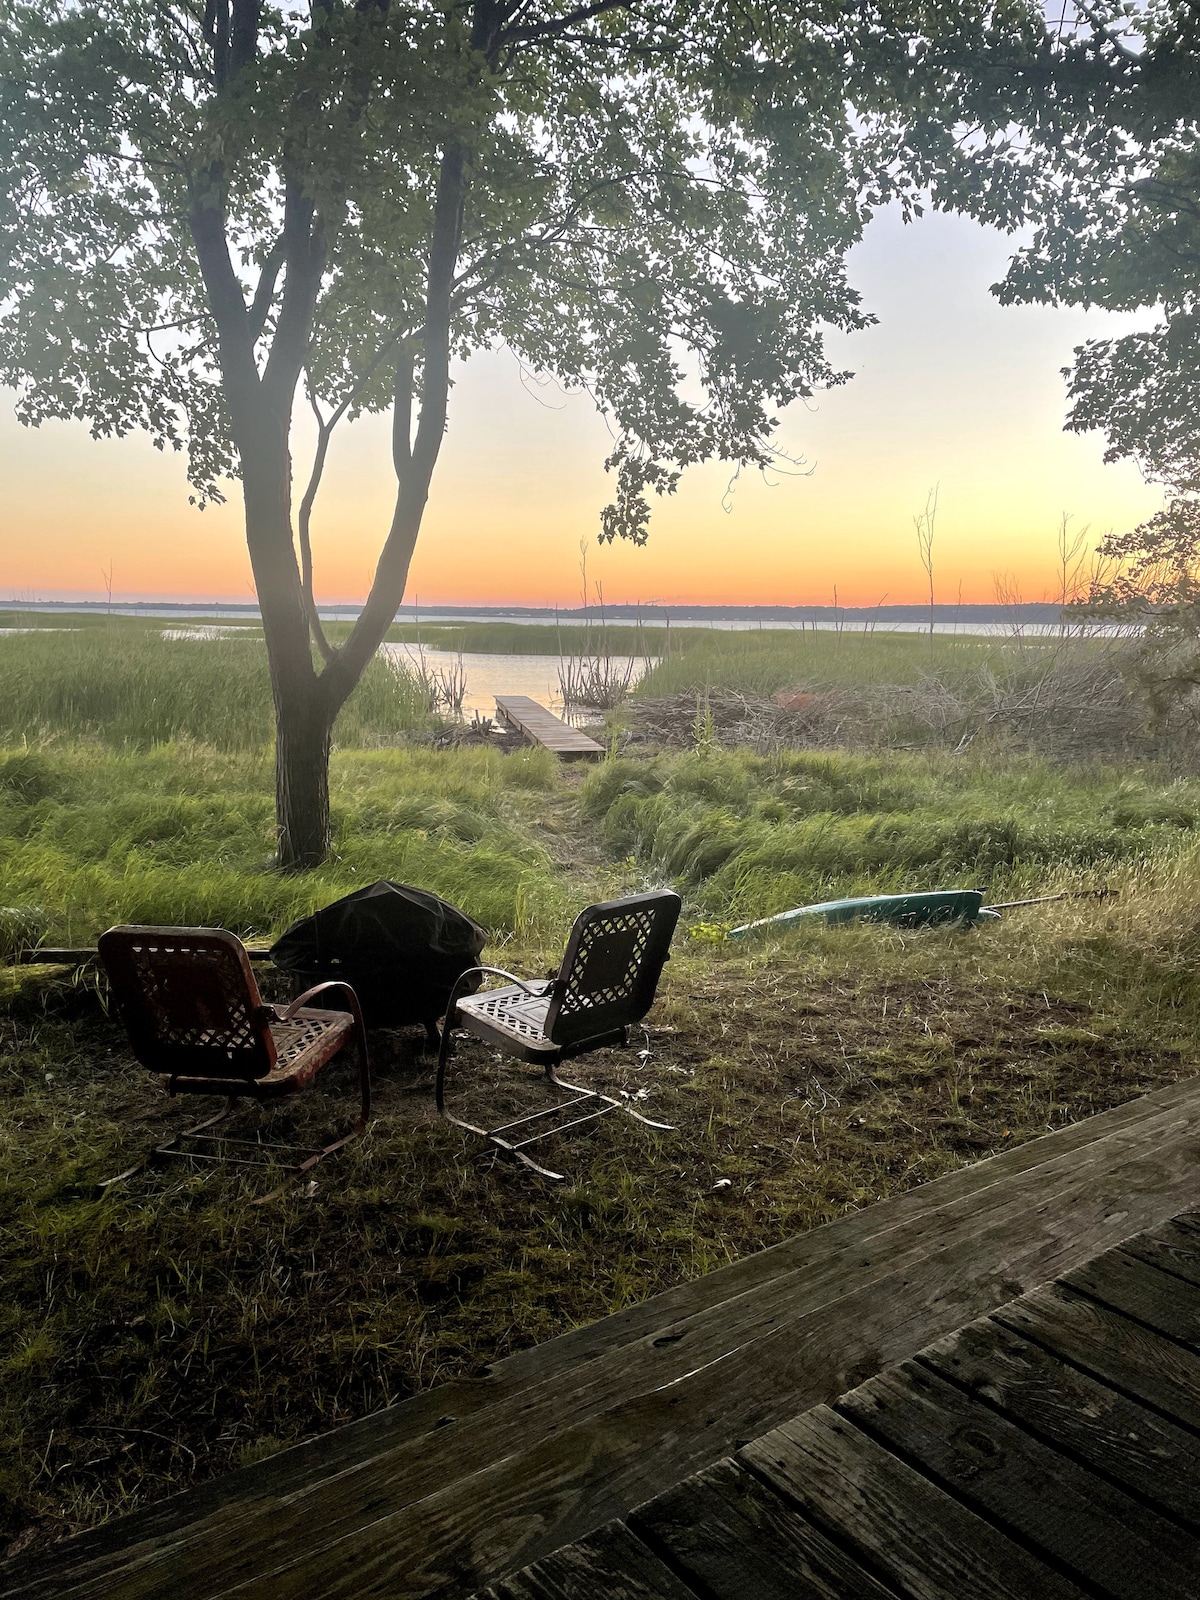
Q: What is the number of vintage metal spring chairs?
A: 2